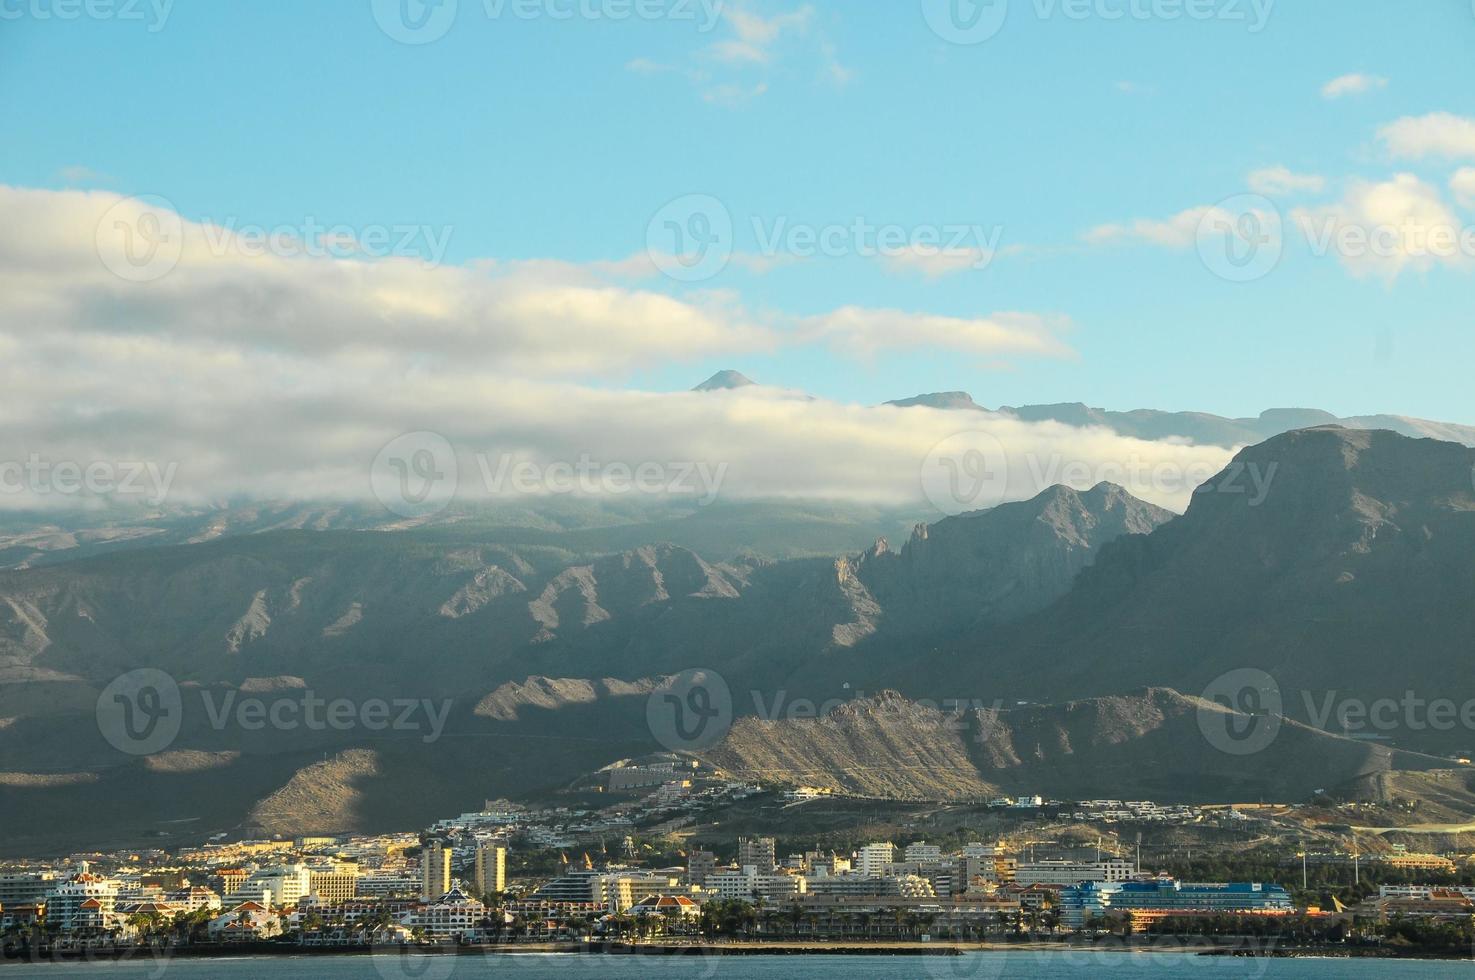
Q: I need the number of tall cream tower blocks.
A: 2